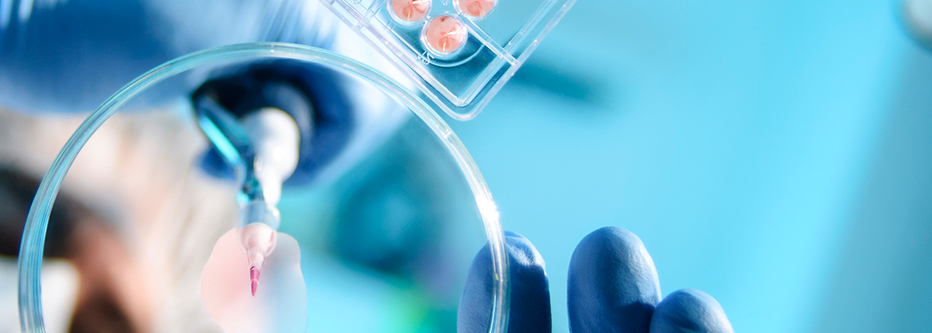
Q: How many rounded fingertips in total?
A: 3